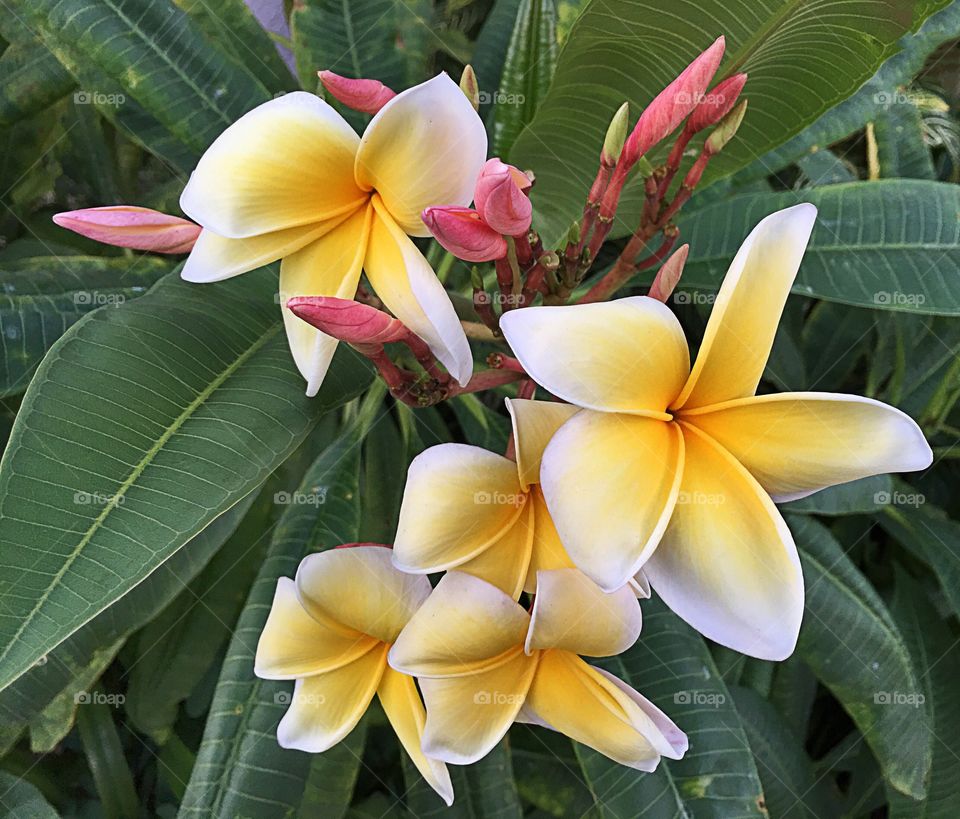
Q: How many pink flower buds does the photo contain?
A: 8